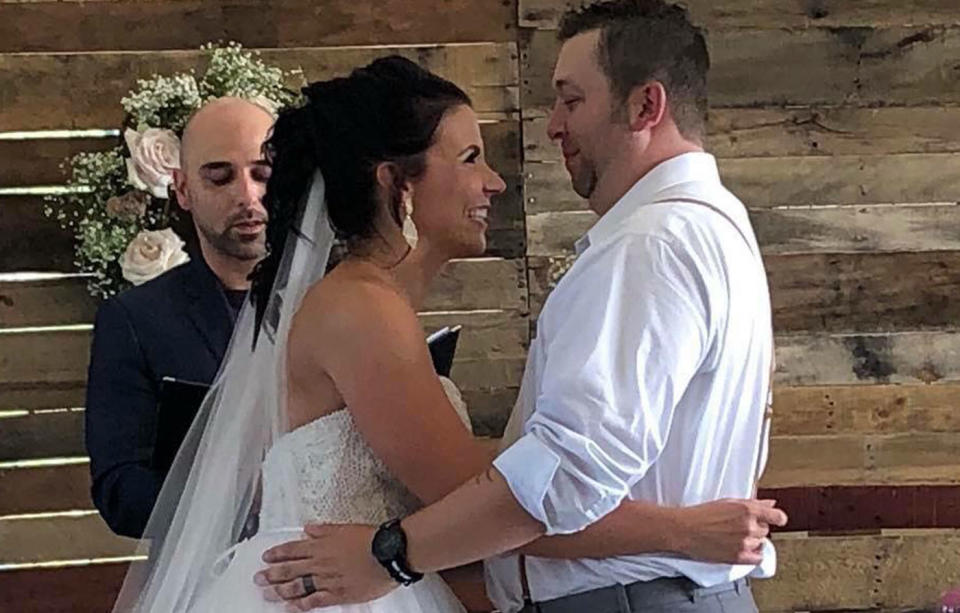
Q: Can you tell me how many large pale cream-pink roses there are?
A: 2